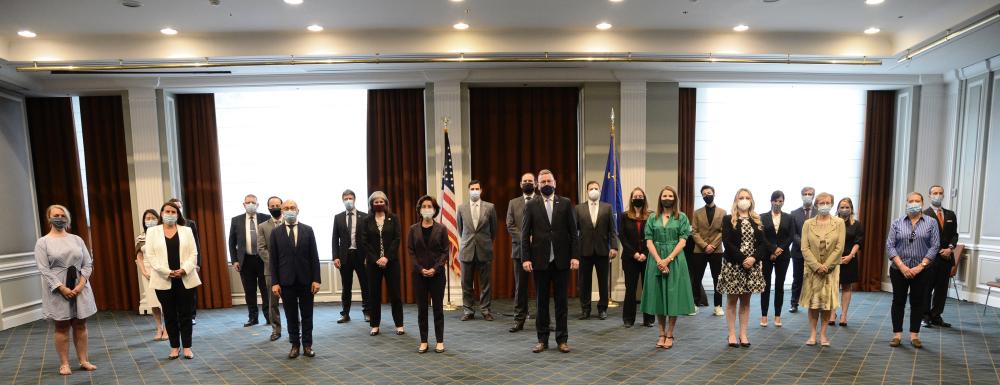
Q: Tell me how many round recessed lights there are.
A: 11